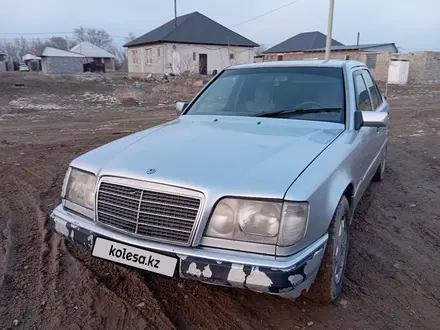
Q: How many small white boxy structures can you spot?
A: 1